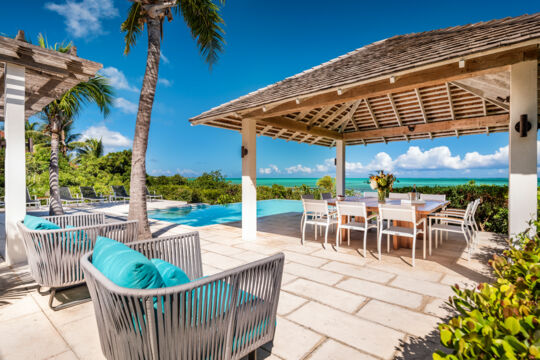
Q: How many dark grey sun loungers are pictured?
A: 5